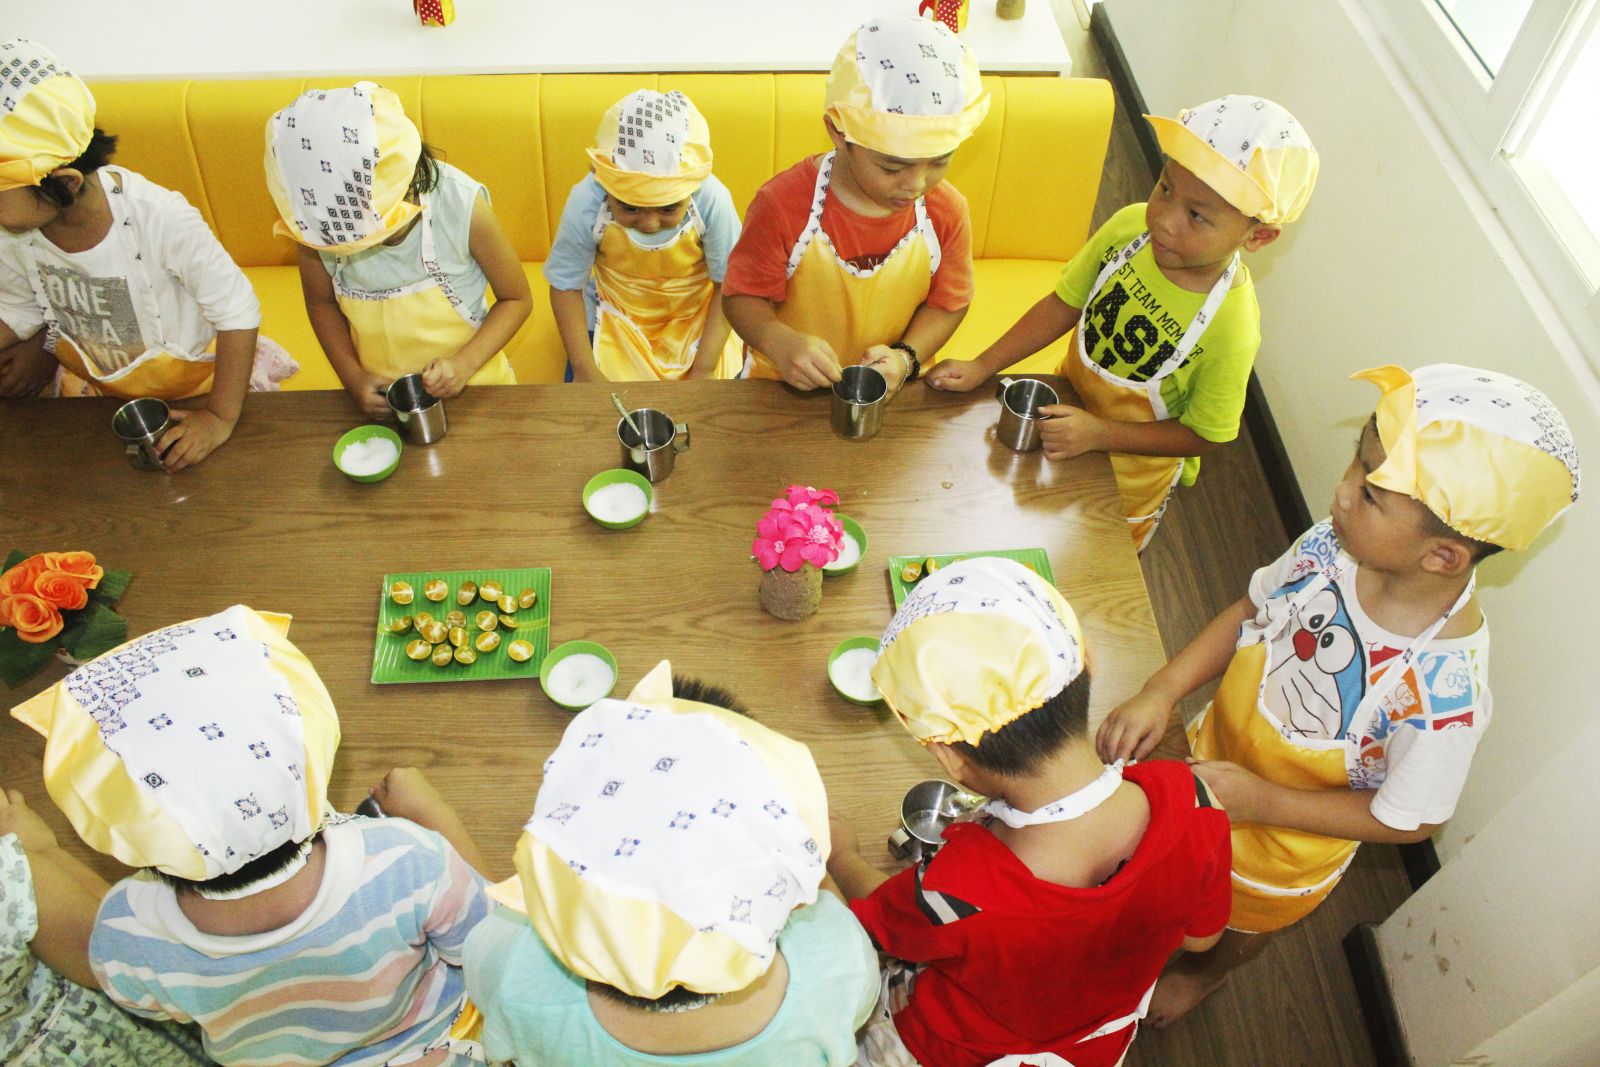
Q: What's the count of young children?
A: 10